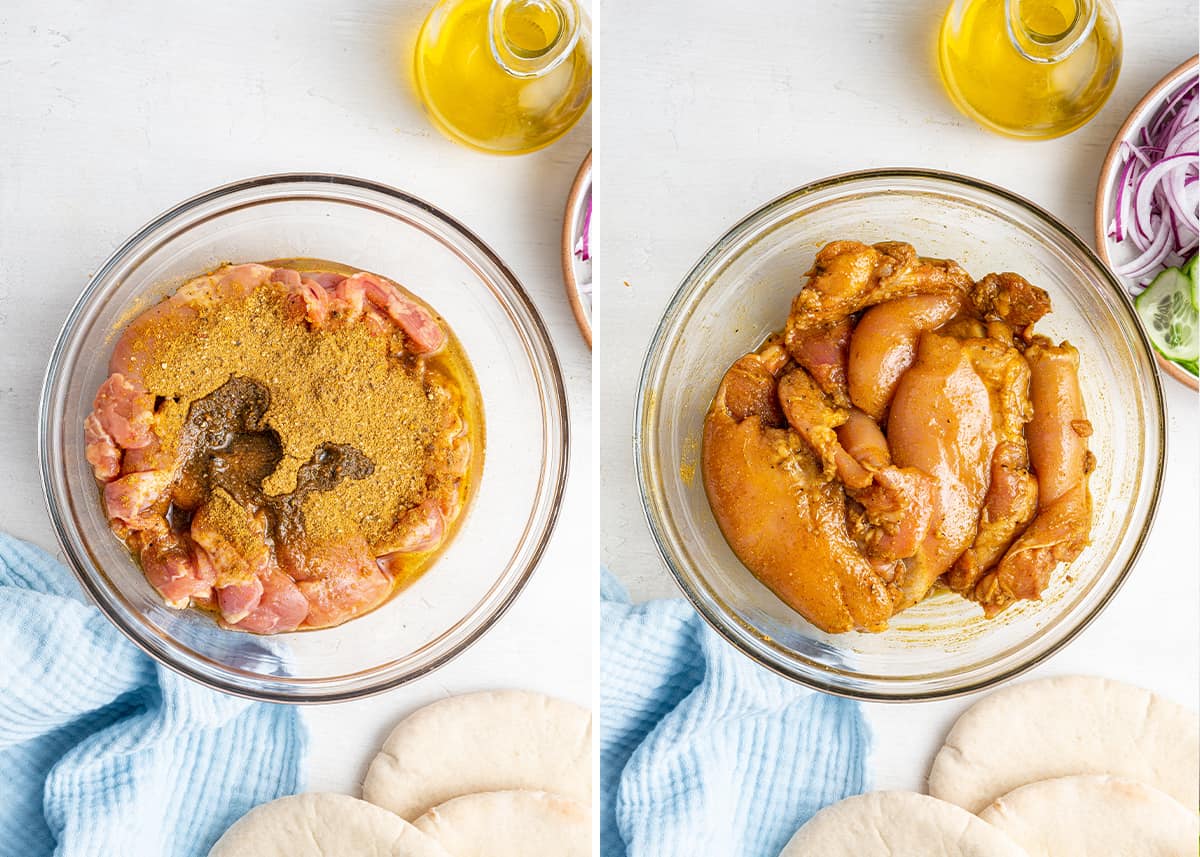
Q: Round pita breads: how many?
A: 6